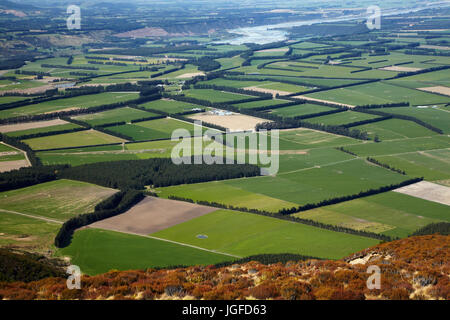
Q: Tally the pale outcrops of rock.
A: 1